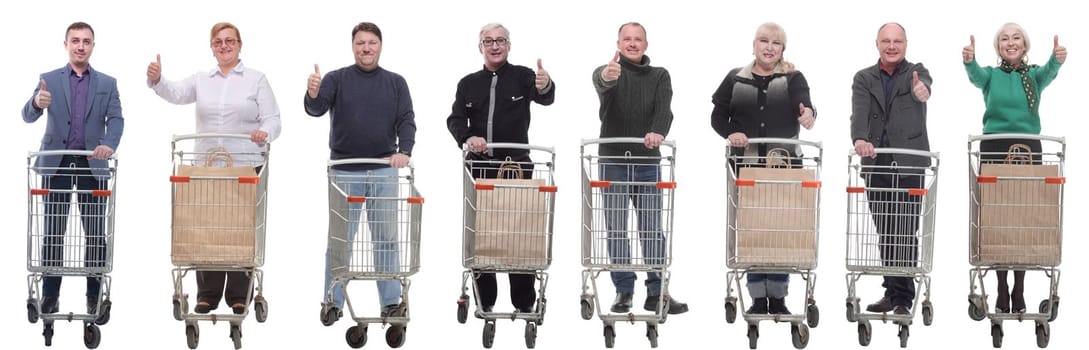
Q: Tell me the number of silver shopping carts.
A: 8